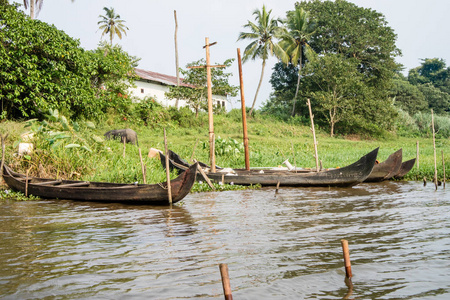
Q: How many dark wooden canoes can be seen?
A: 4